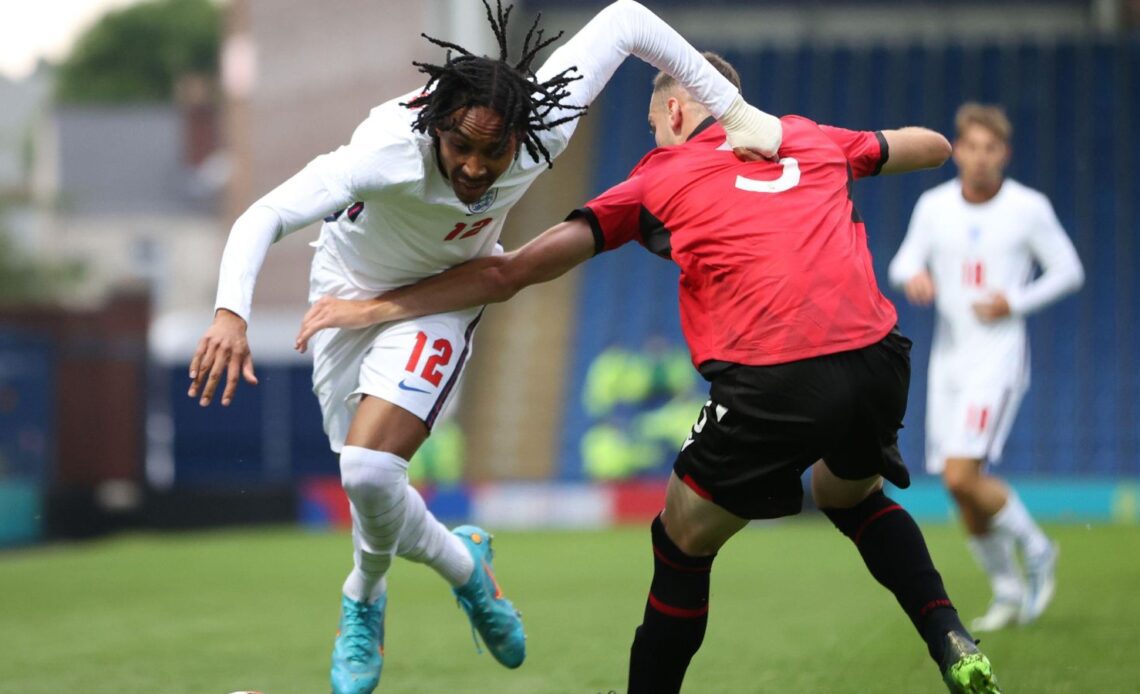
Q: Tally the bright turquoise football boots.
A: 2